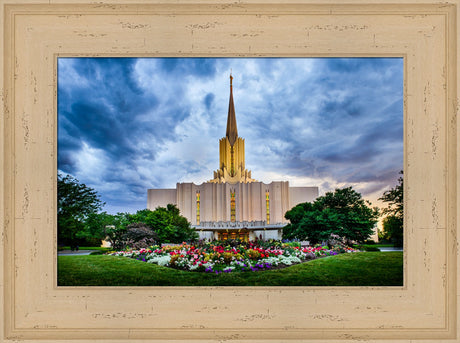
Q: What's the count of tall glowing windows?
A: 3